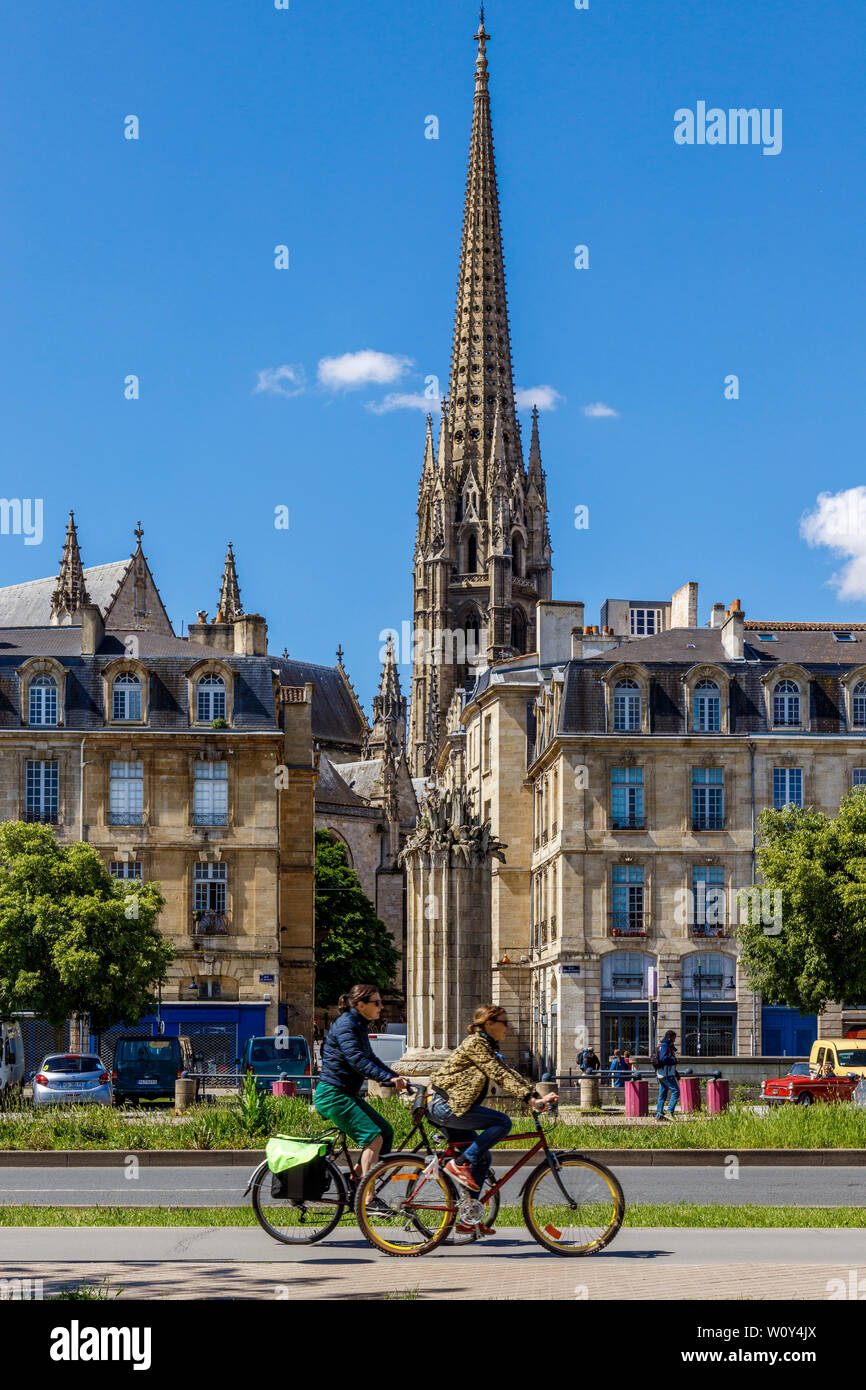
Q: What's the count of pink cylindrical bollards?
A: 4